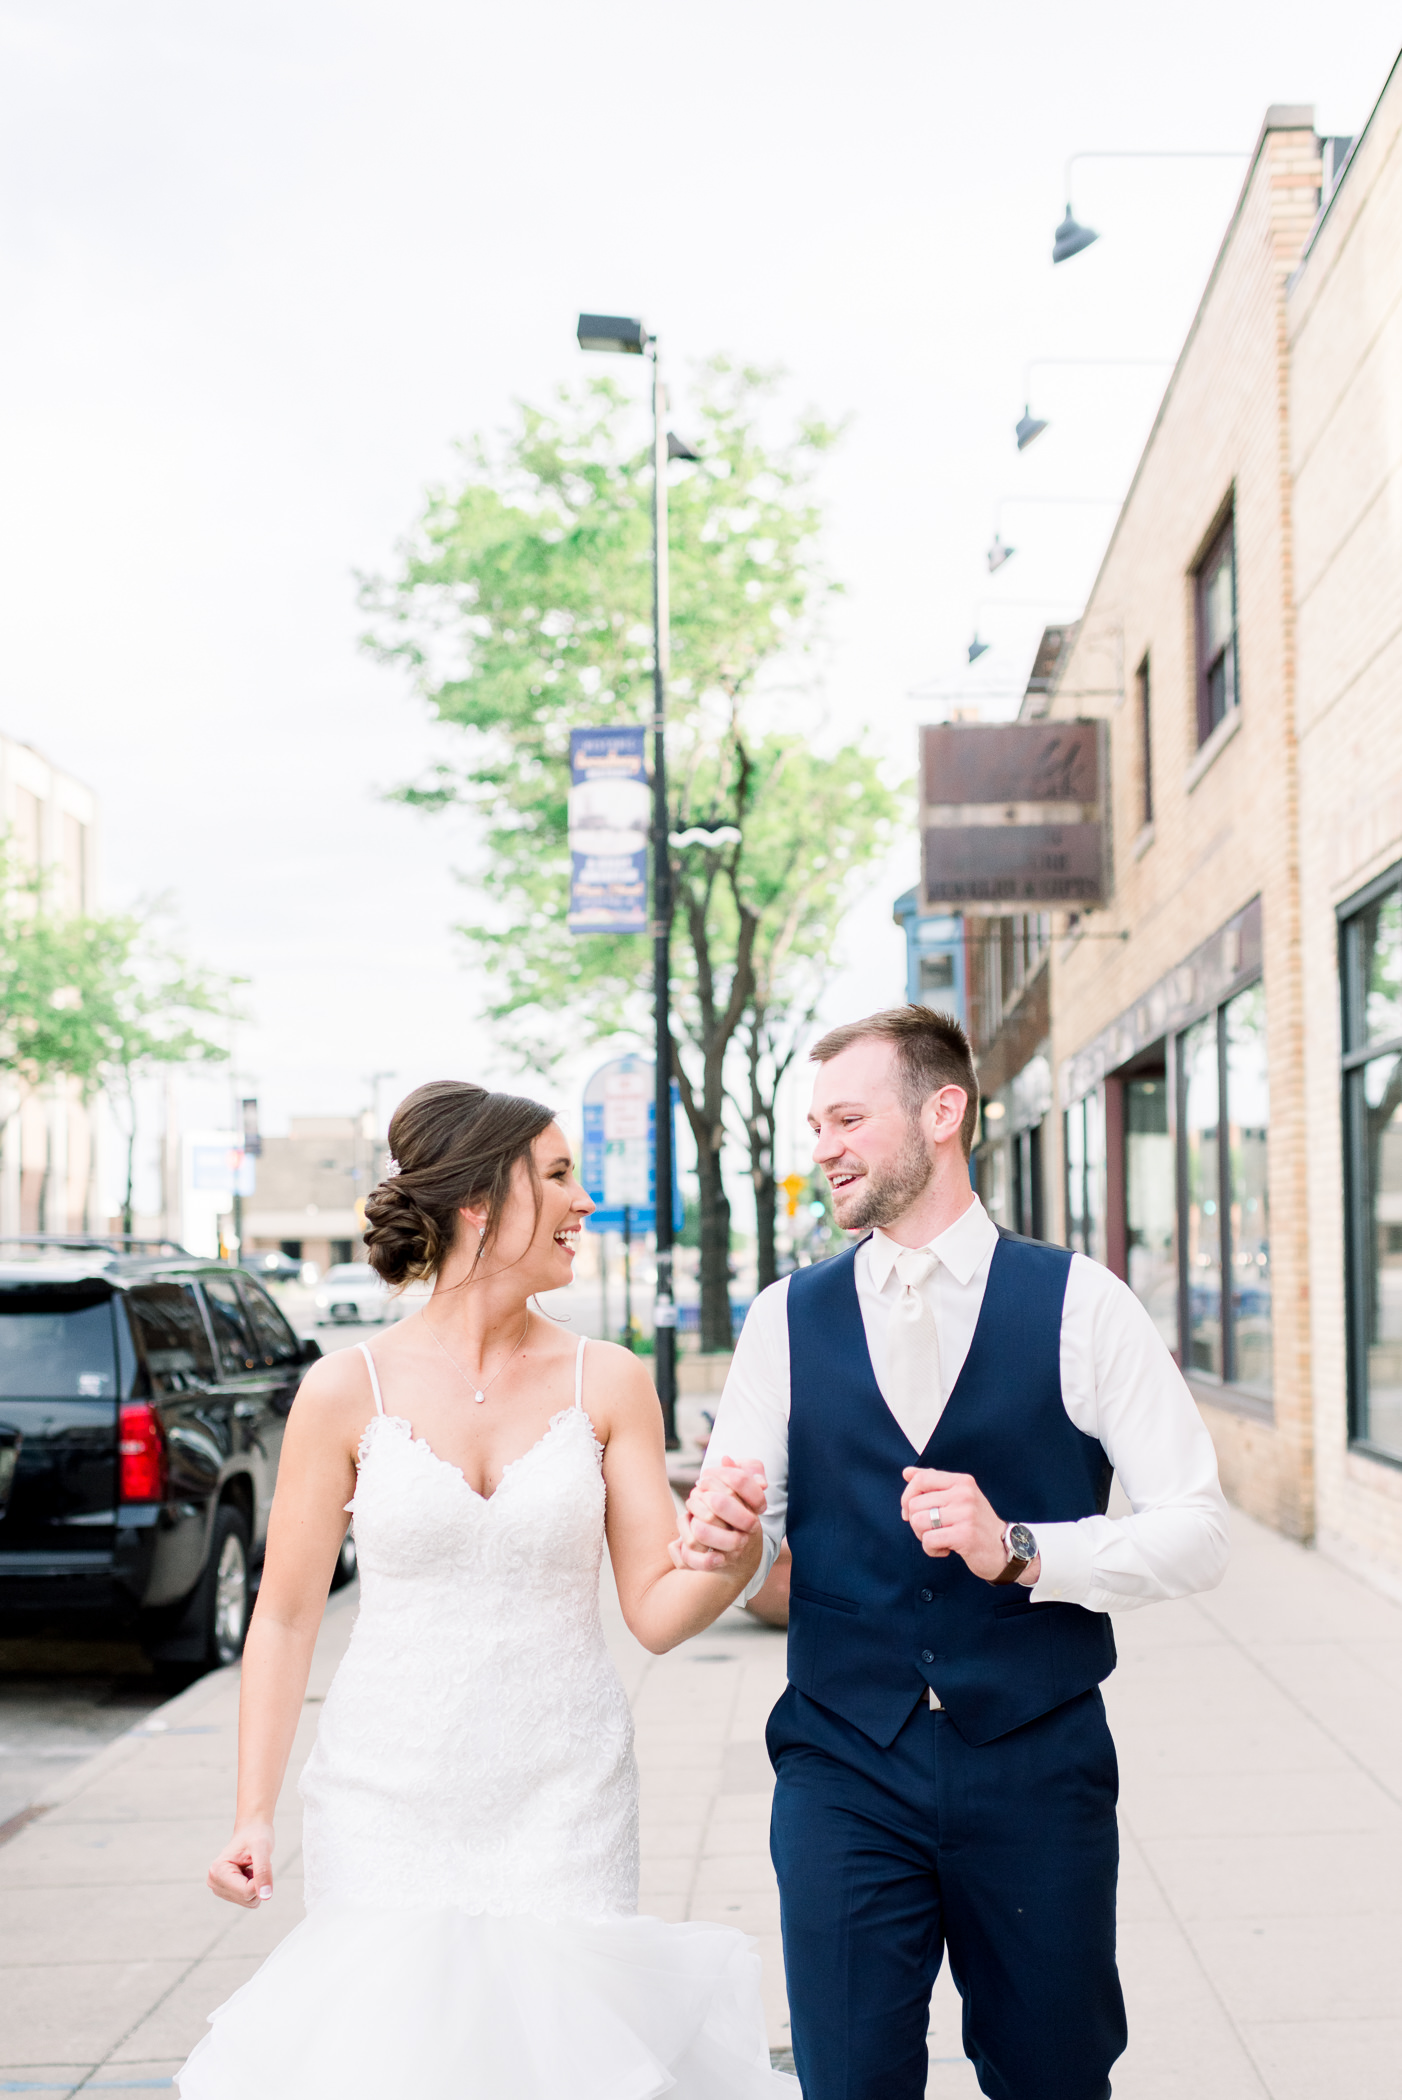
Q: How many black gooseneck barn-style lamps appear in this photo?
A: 4